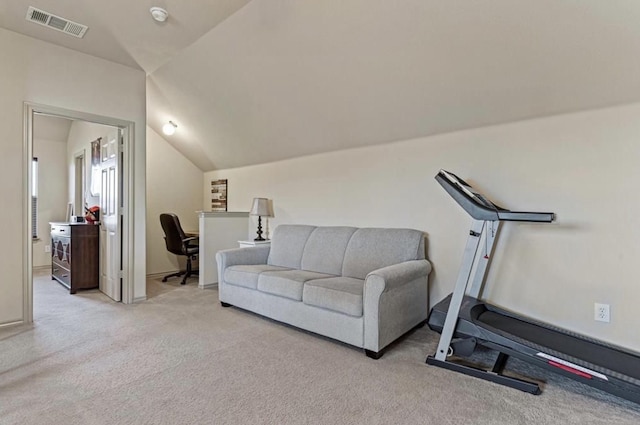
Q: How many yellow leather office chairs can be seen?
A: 0